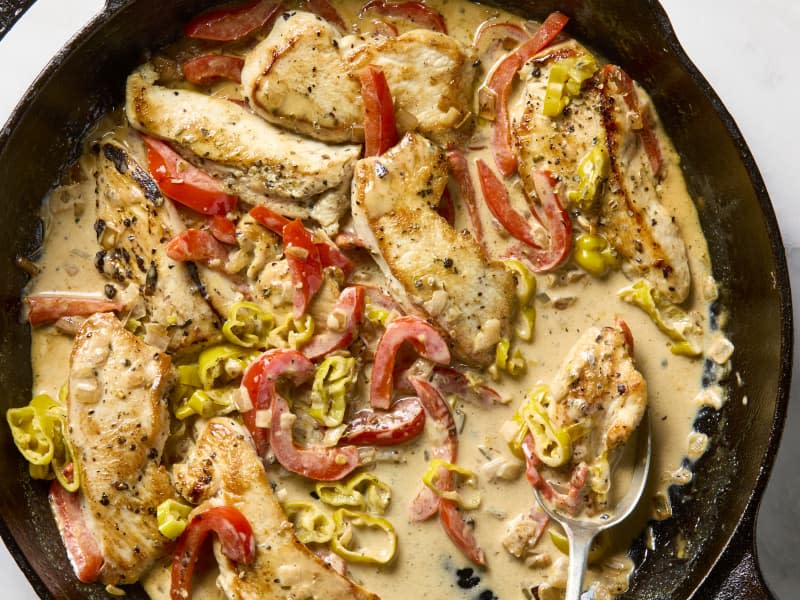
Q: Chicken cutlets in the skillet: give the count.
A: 8